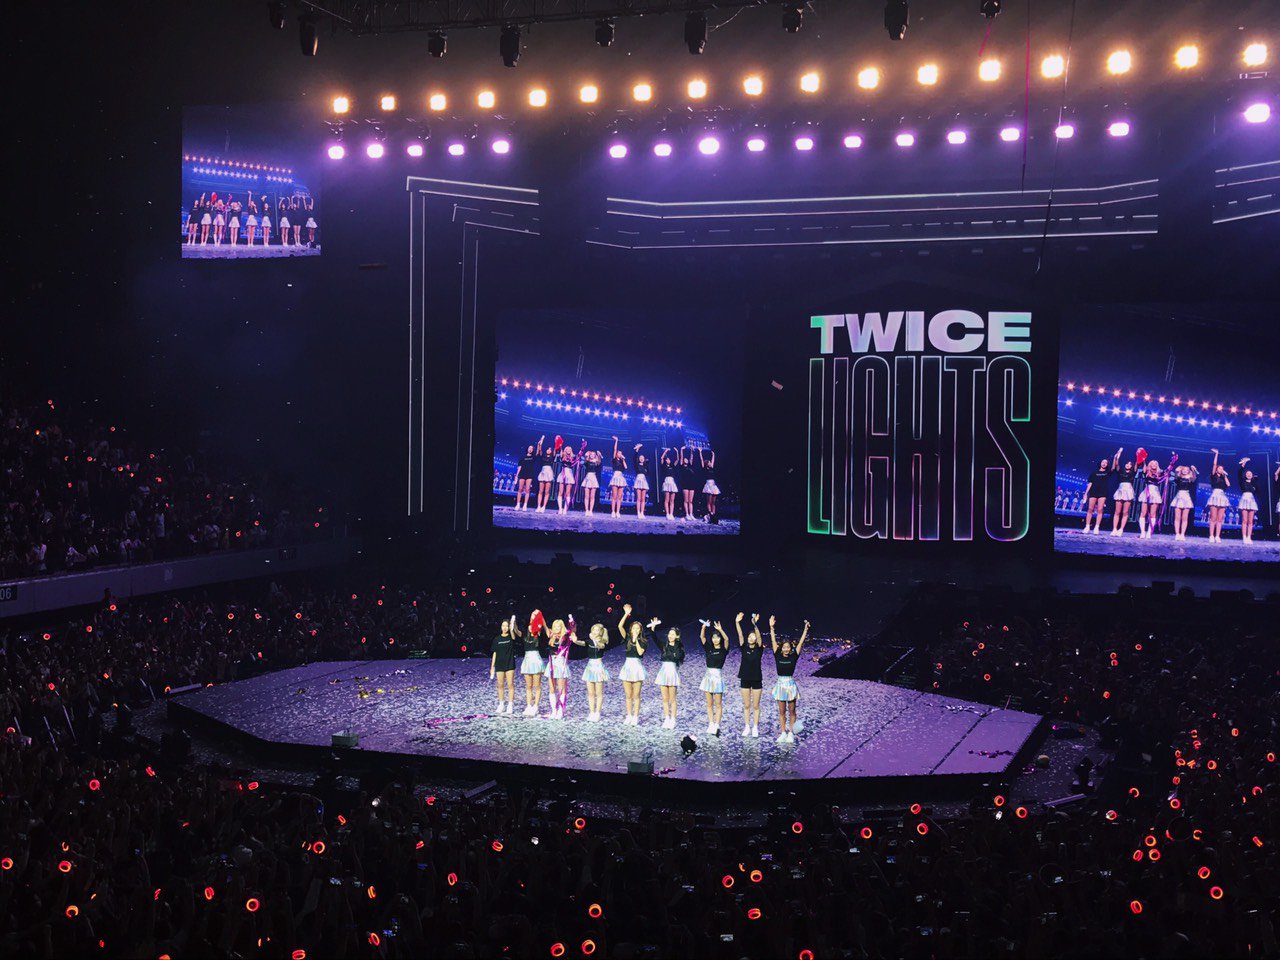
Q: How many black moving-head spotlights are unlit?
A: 9